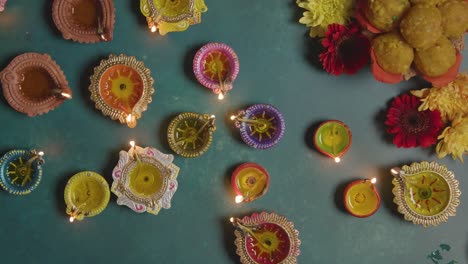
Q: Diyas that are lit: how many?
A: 15